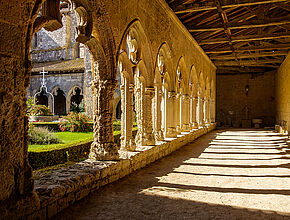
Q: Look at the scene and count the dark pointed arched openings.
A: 3